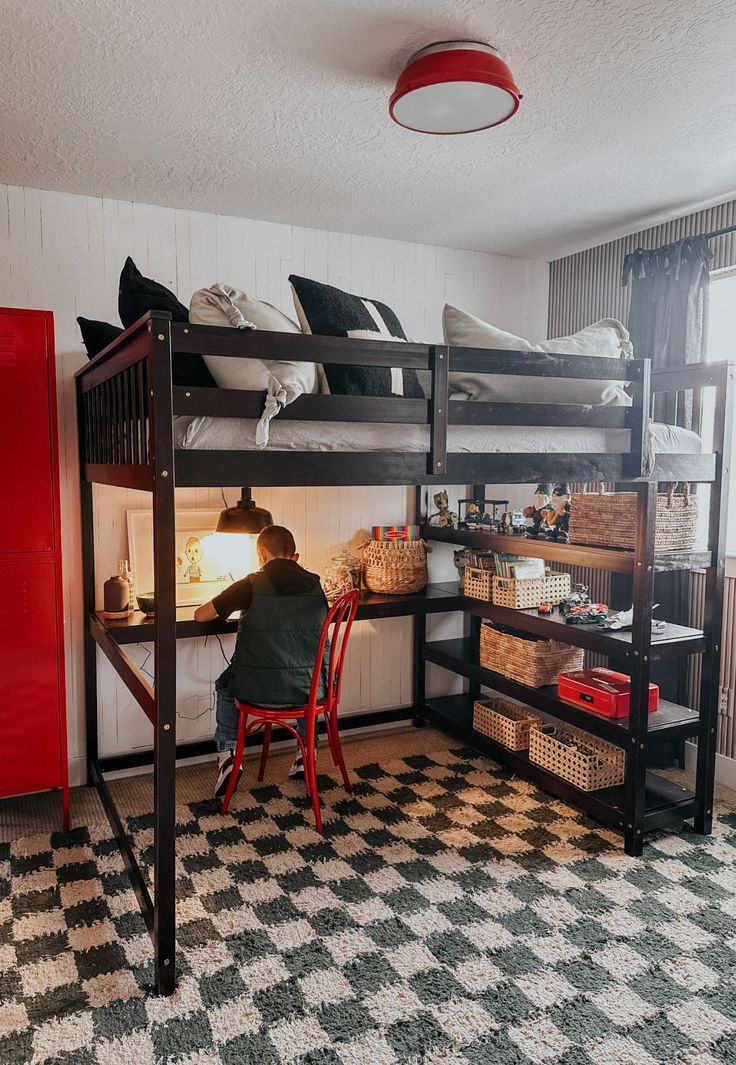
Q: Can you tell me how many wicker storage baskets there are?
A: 7